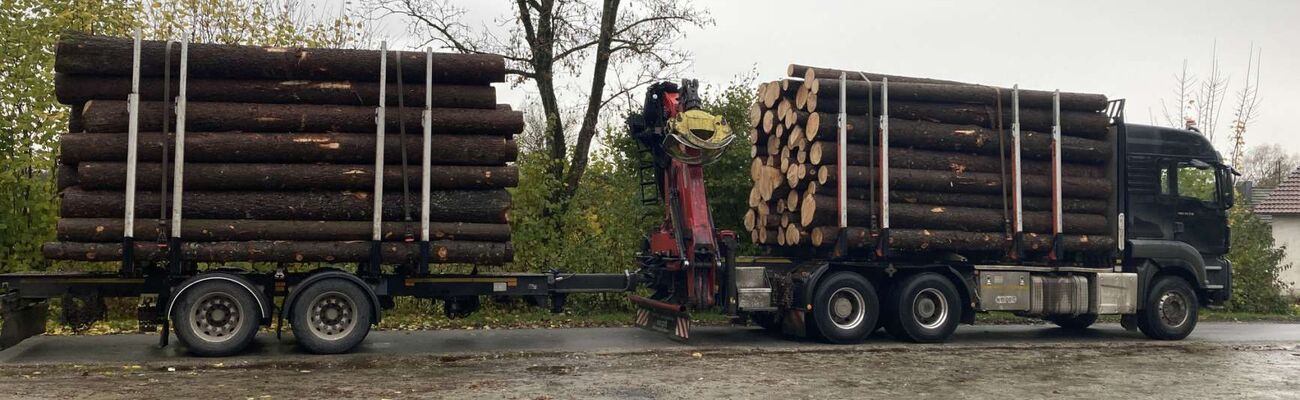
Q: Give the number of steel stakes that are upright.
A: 8